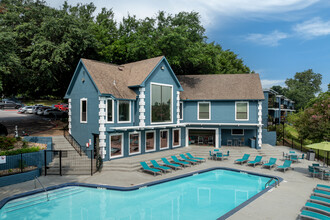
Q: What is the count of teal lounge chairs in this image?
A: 15